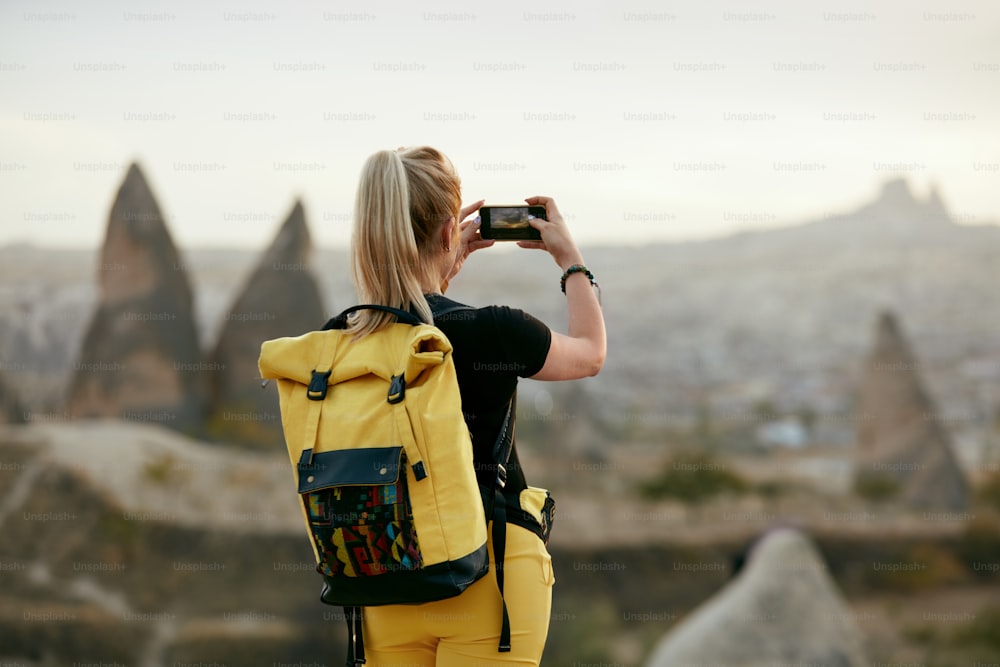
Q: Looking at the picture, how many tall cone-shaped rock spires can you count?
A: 3